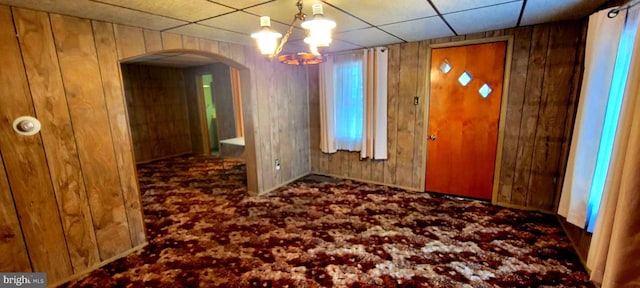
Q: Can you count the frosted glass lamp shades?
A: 3